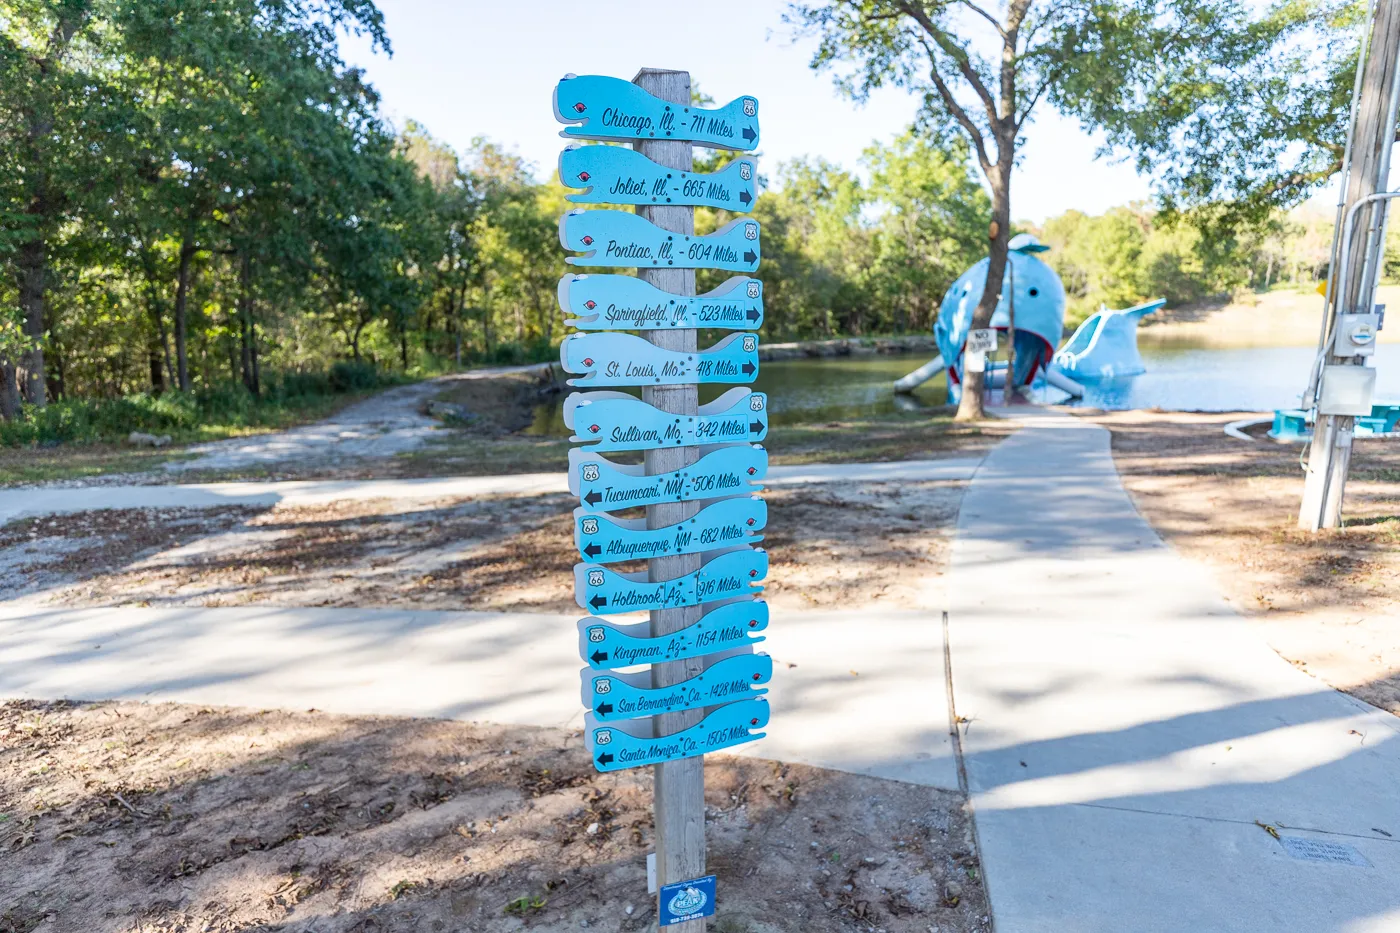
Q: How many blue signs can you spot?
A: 13